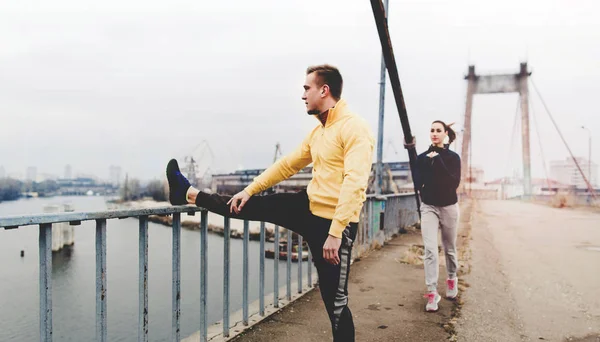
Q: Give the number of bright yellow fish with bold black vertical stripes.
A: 0